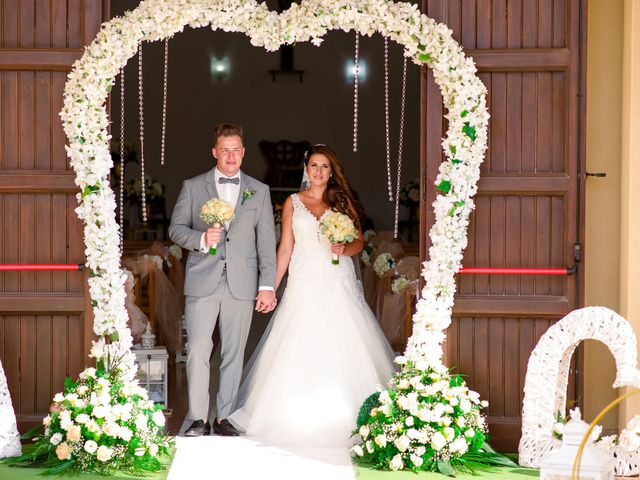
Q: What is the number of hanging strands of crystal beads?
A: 6